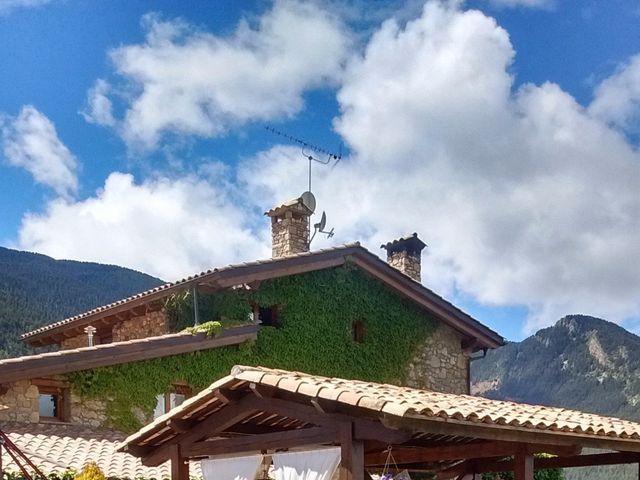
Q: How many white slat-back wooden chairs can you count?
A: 0